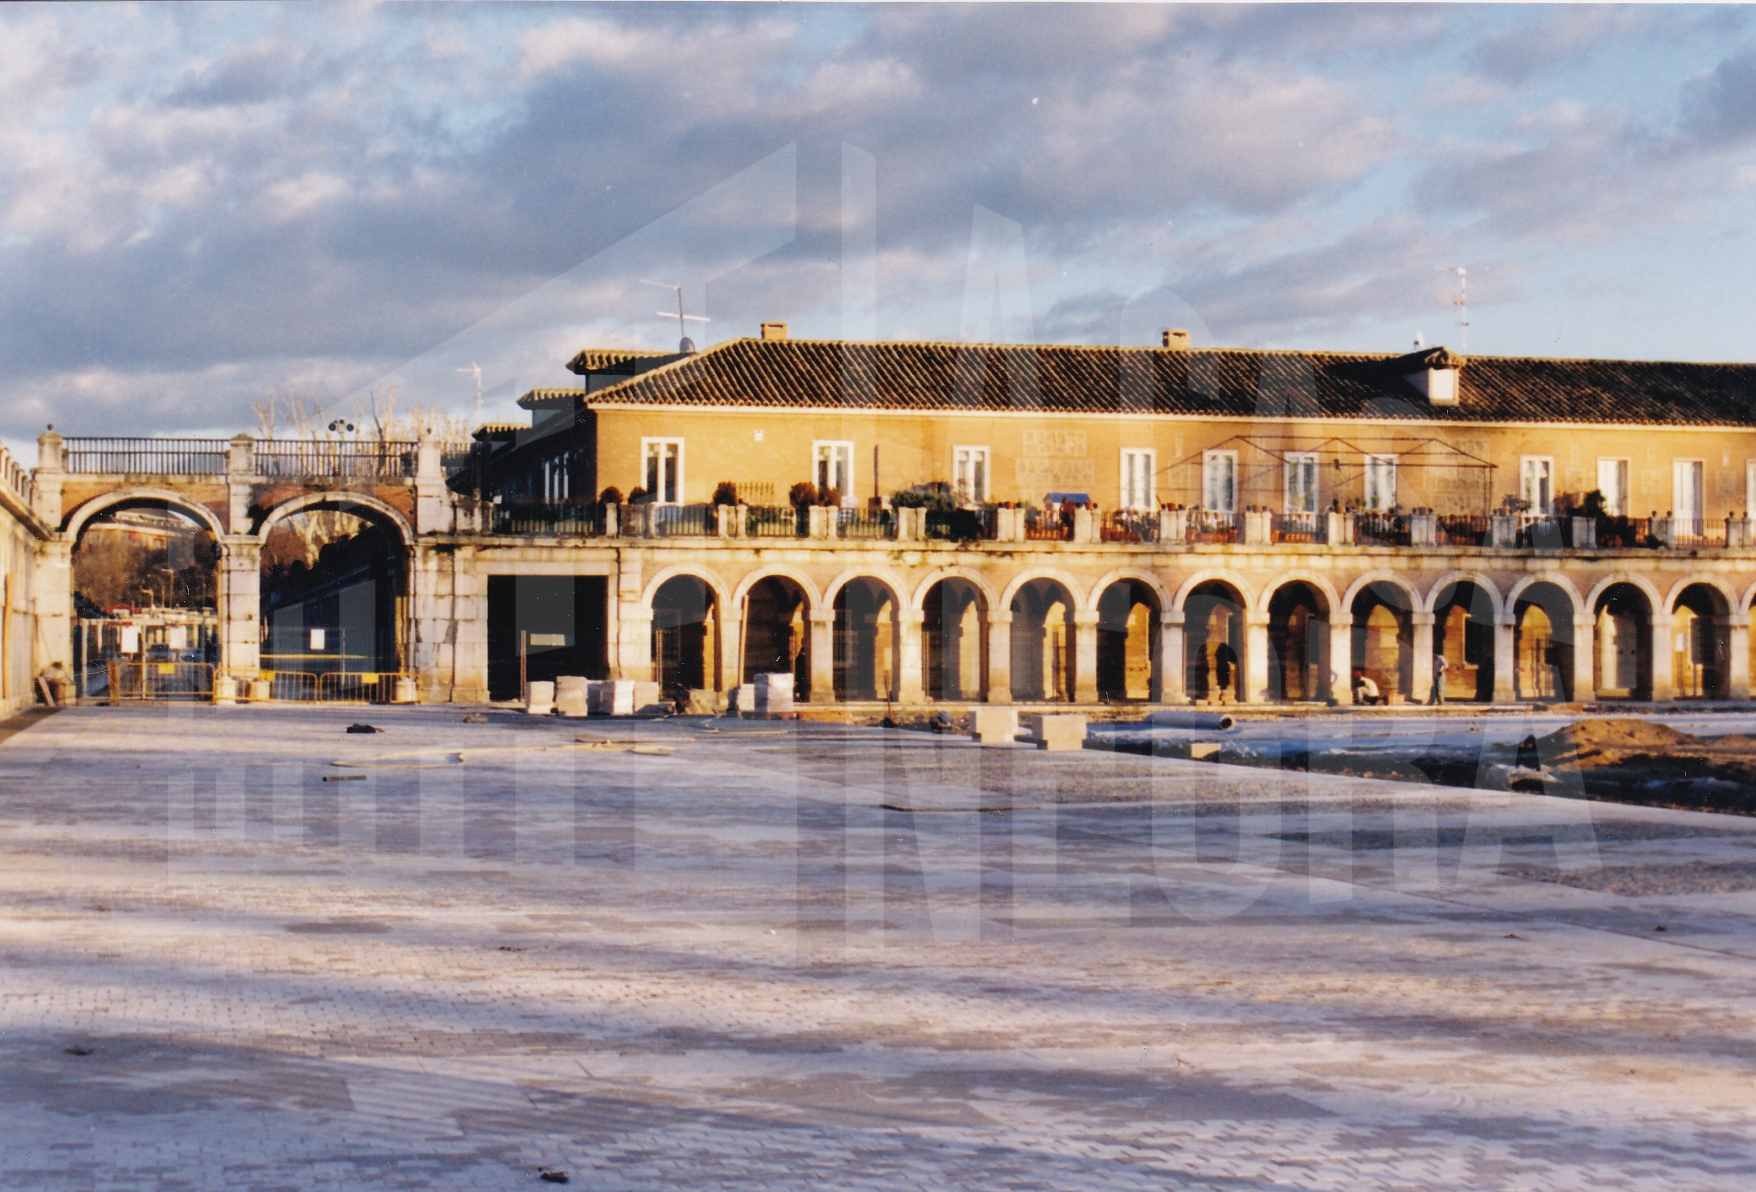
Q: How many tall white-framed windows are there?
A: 11